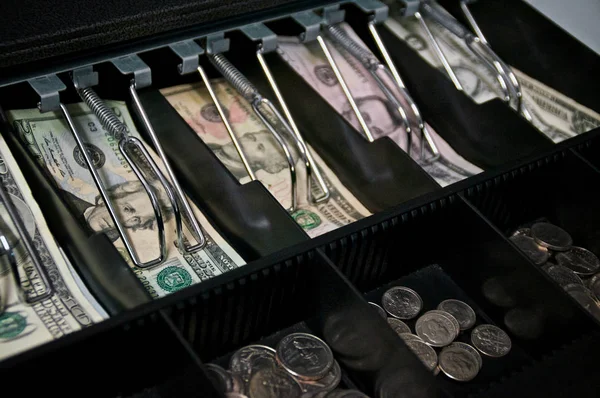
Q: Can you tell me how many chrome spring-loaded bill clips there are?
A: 5